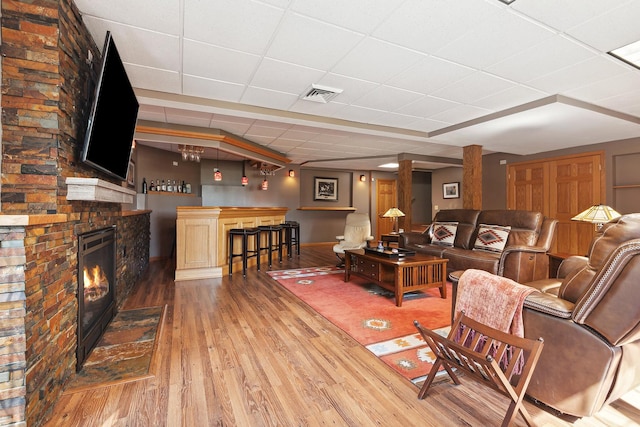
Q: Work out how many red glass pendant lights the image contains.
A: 3